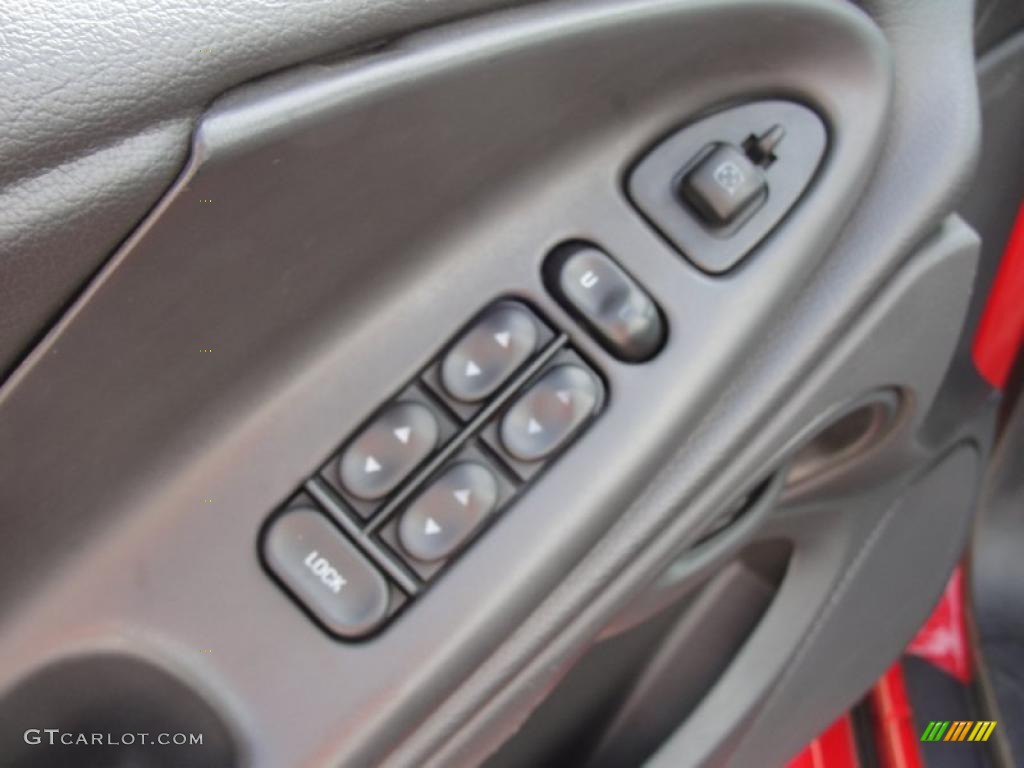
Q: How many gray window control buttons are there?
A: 4